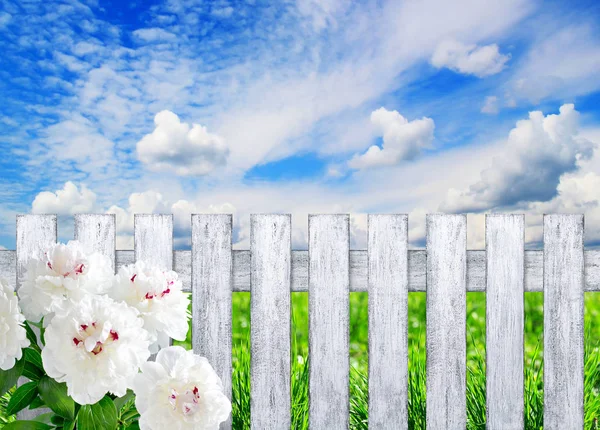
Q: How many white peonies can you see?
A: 5